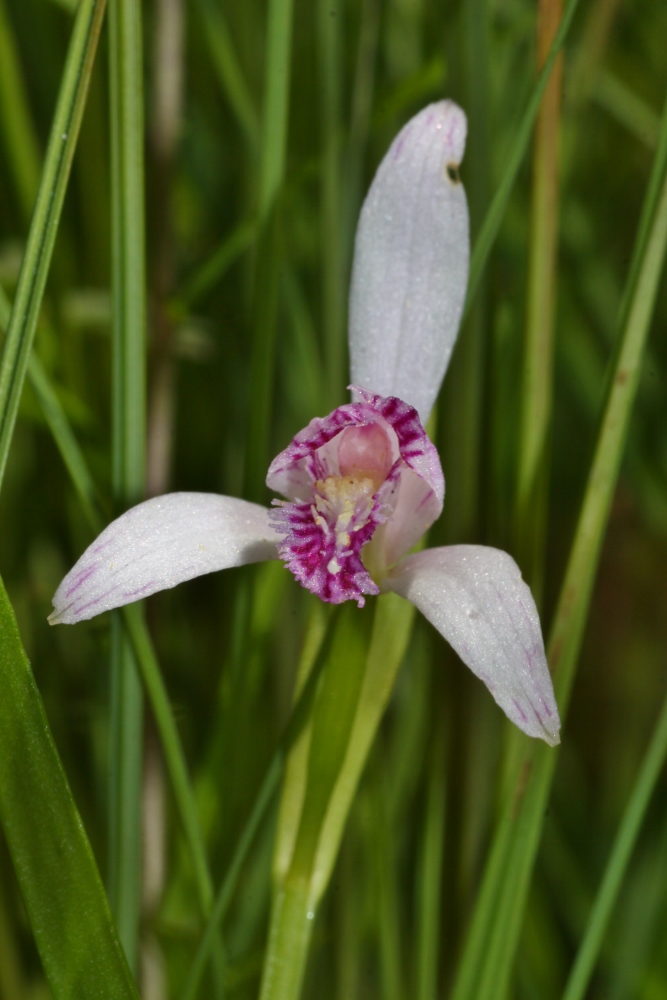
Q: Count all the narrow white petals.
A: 3